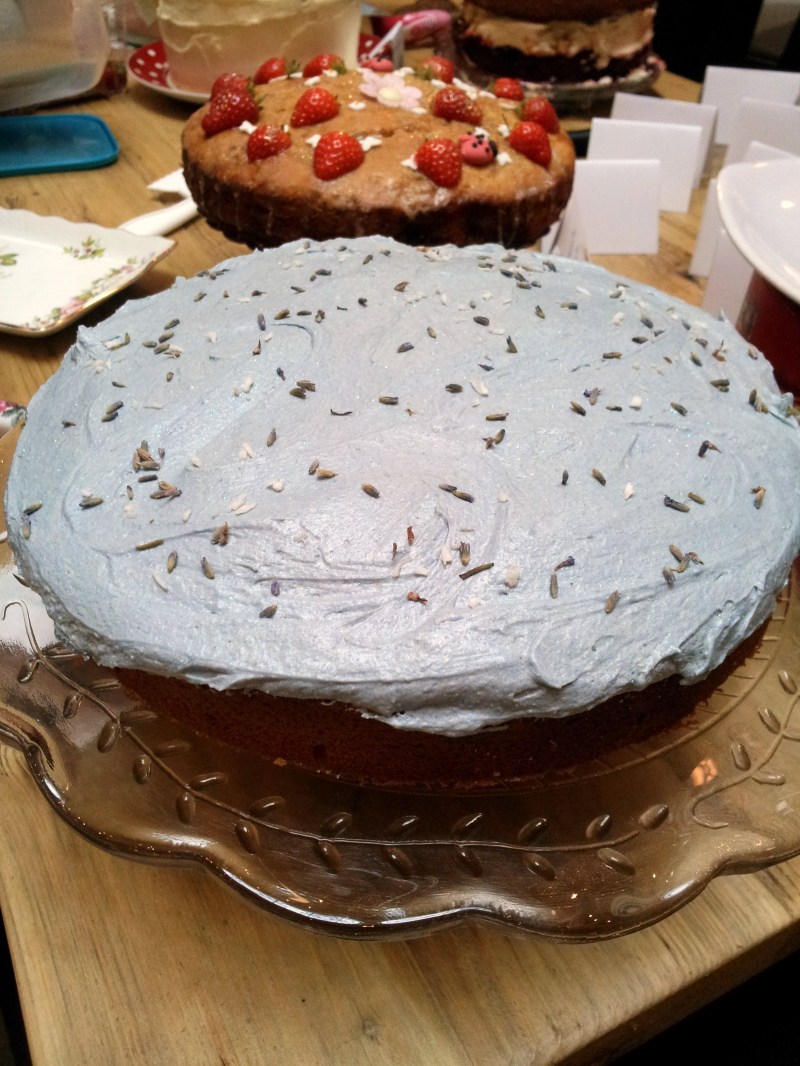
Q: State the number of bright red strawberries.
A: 13